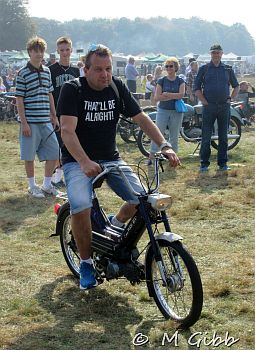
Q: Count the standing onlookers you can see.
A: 4